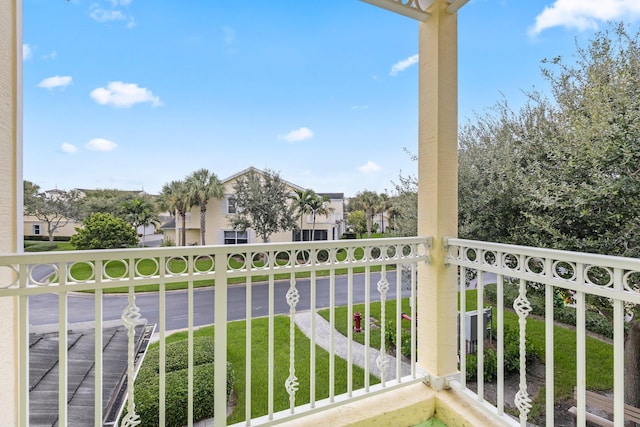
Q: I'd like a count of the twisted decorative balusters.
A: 4